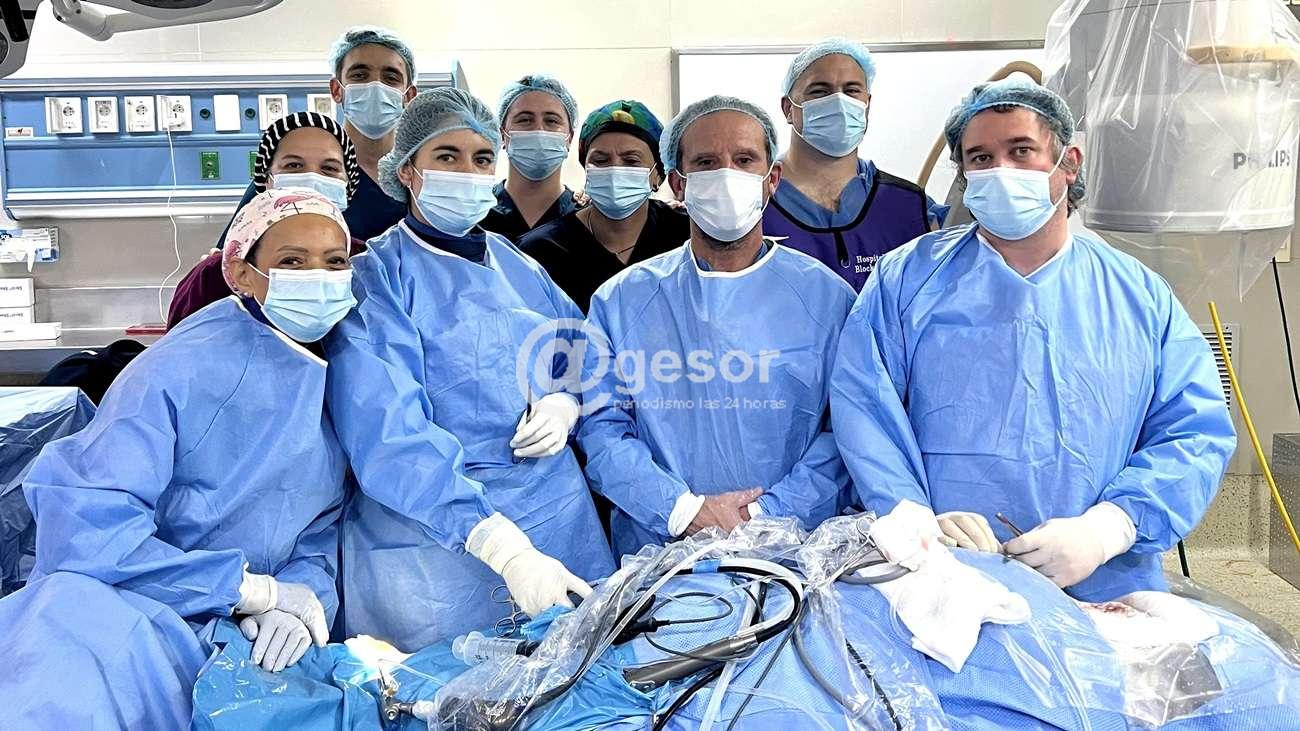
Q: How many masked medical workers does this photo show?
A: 9